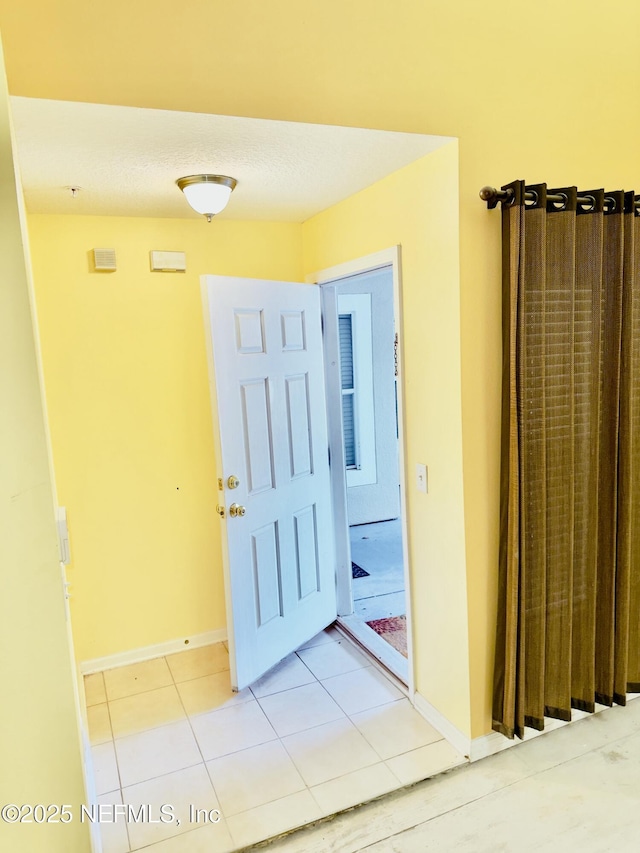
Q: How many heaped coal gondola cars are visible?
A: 0